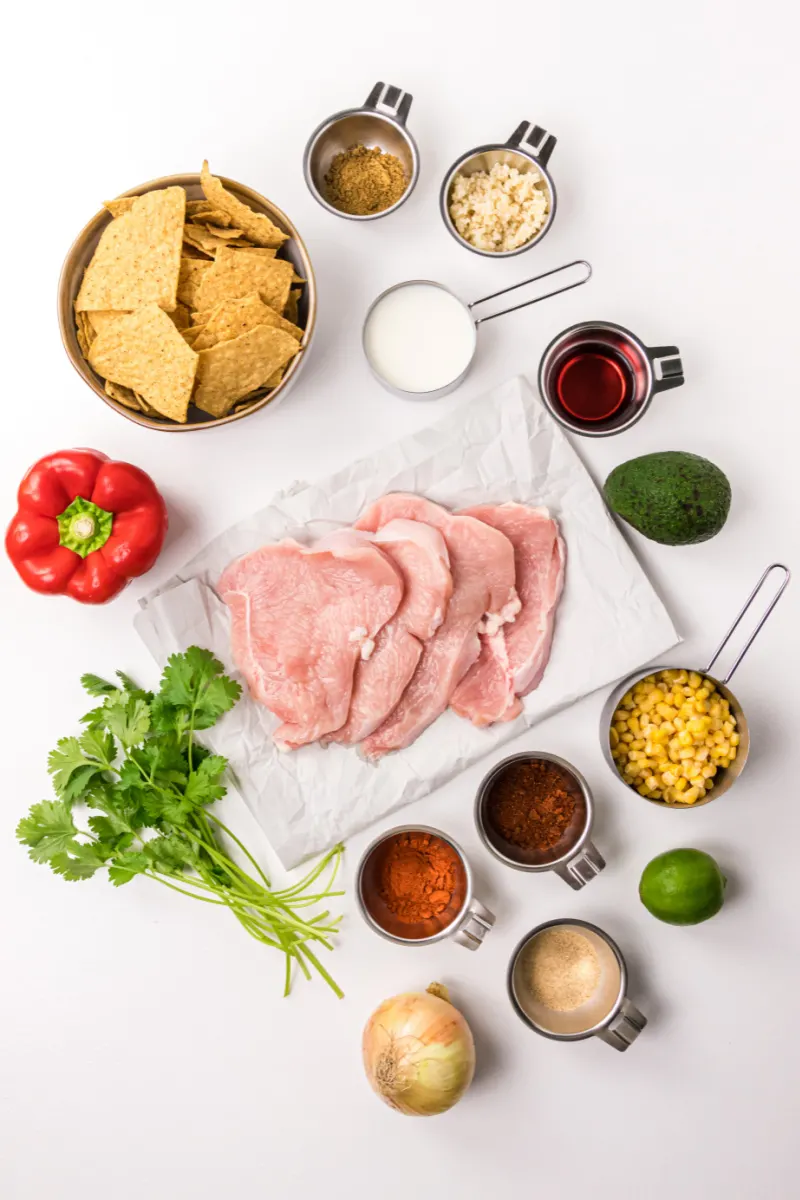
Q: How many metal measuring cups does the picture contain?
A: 8